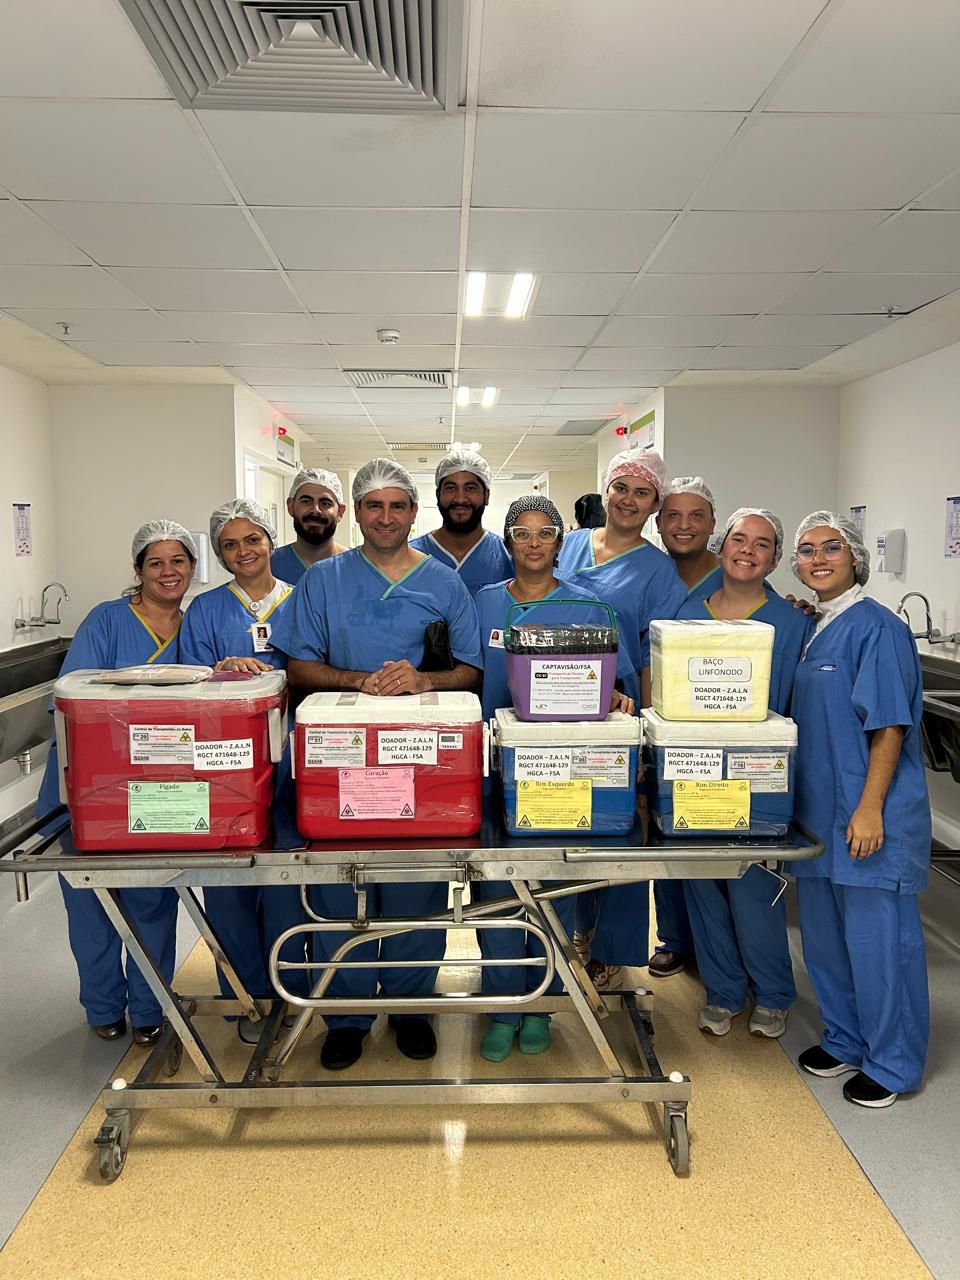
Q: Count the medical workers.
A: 10